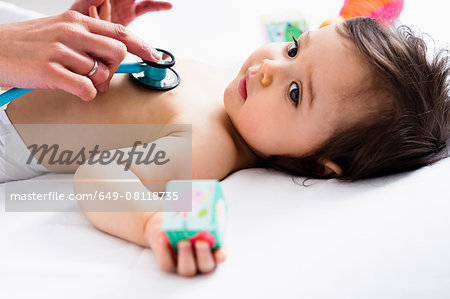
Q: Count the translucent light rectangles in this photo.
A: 2